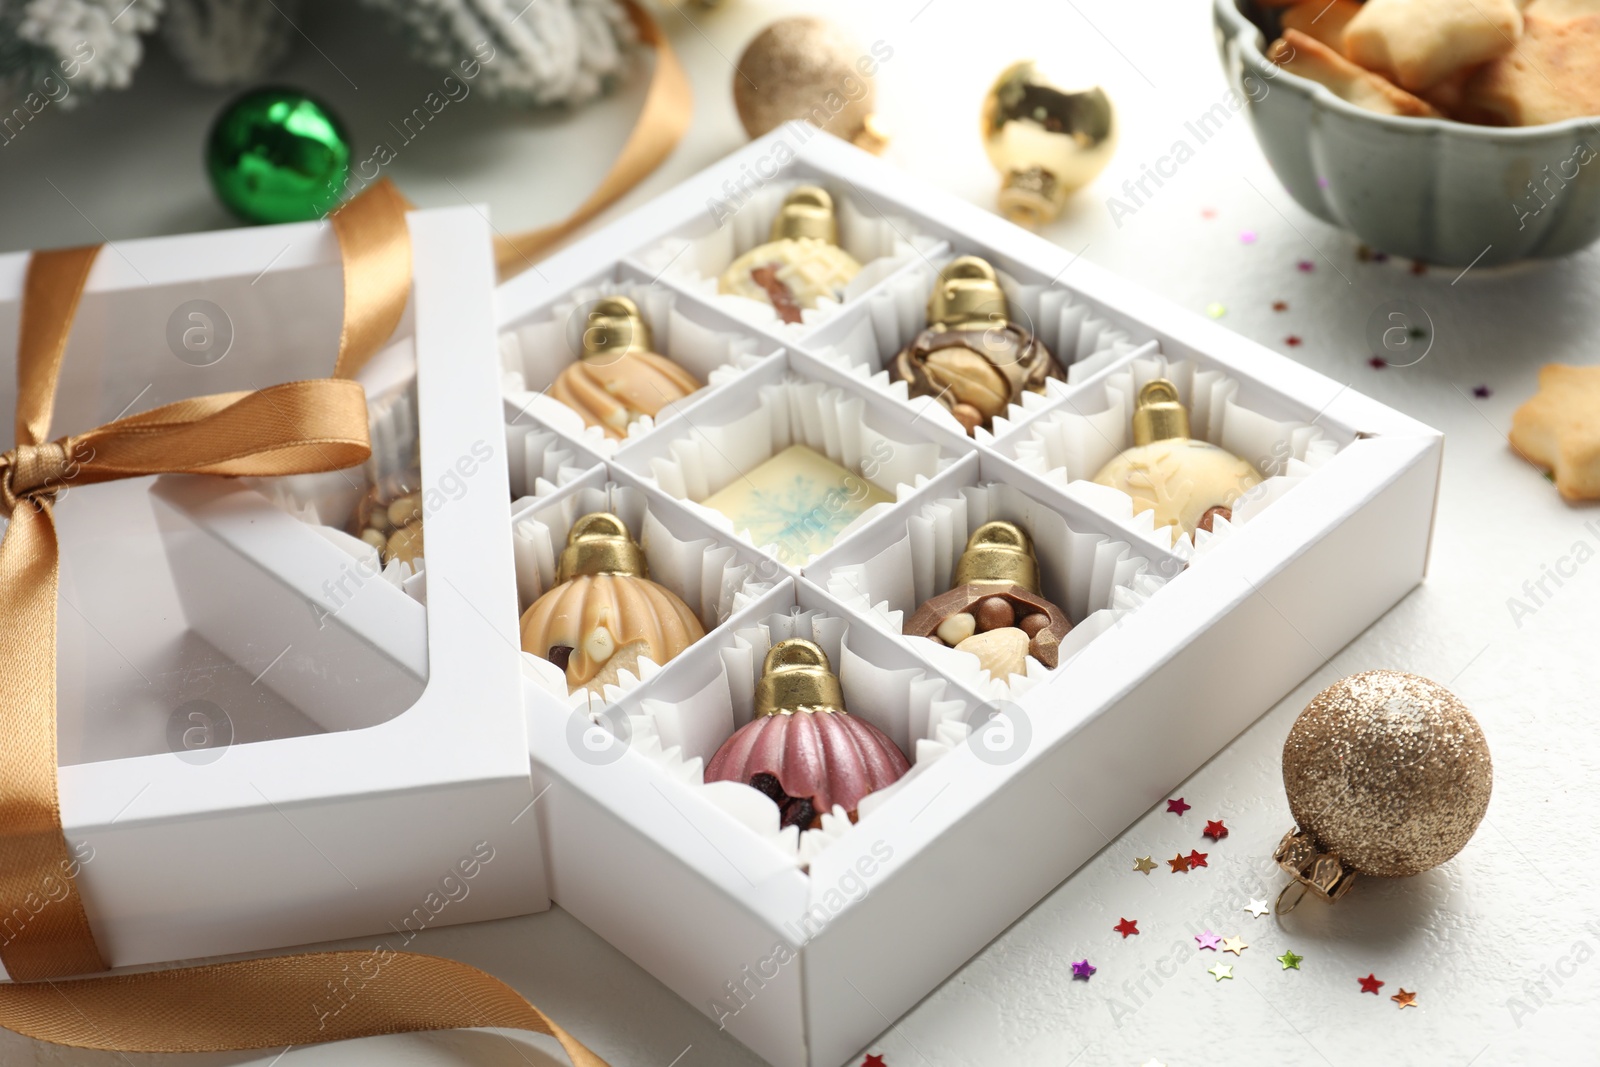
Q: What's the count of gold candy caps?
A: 7